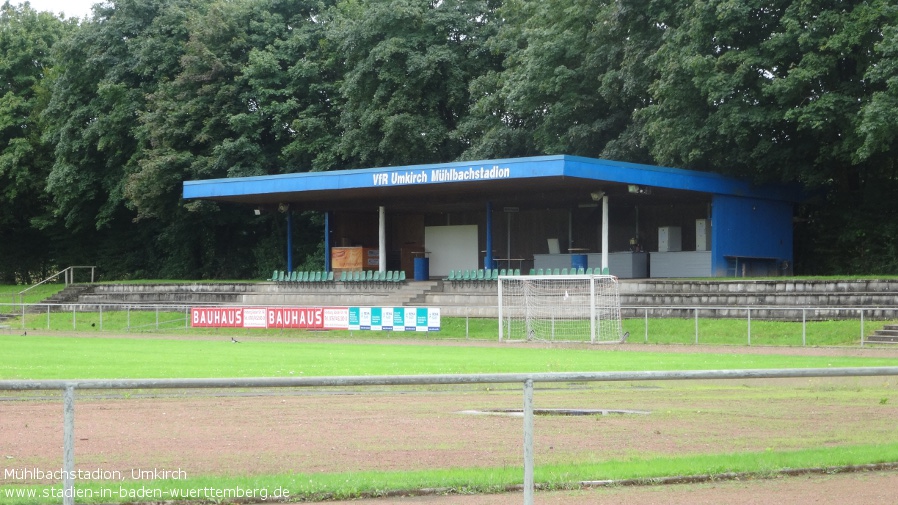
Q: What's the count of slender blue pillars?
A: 3